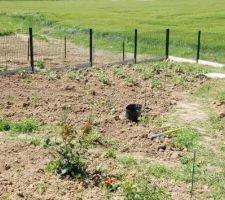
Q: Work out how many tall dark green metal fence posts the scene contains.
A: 5